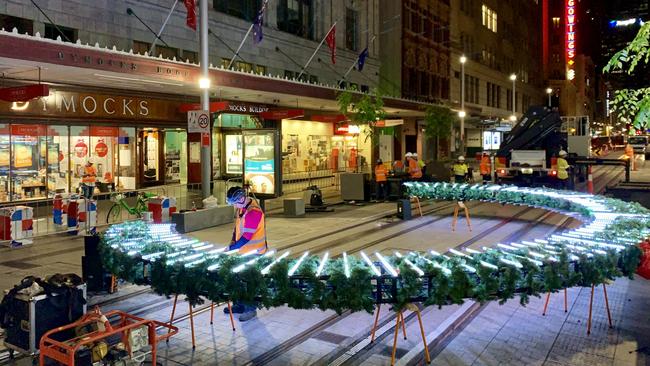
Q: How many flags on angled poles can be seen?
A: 4